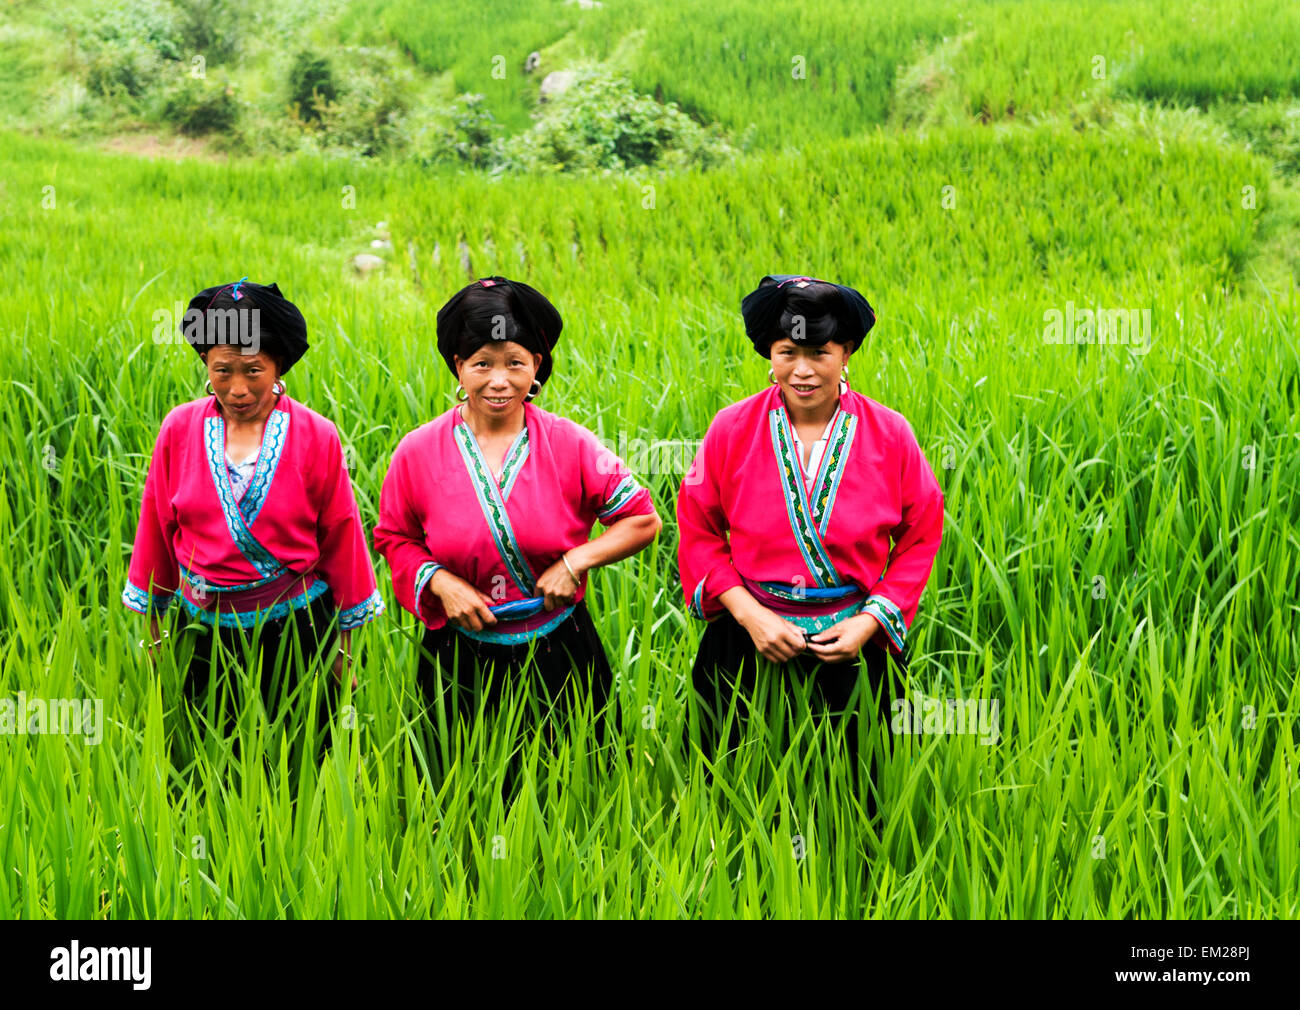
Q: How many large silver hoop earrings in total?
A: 6